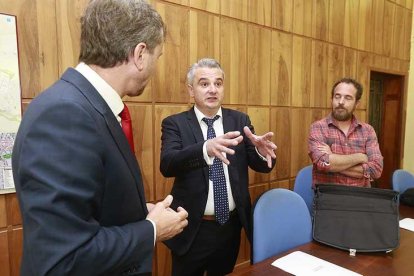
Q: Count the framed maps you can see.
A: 1